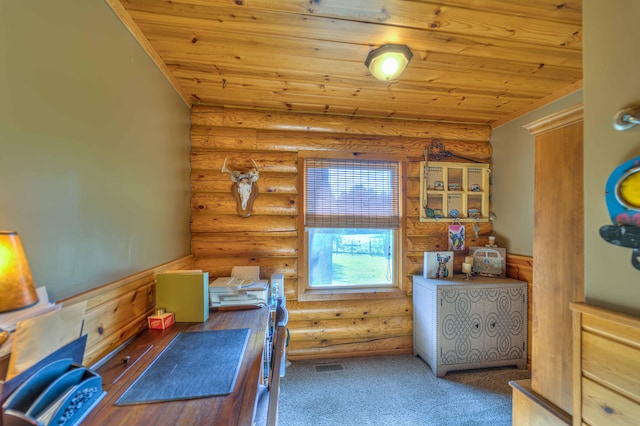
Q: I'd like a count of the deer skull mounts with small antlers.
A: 1